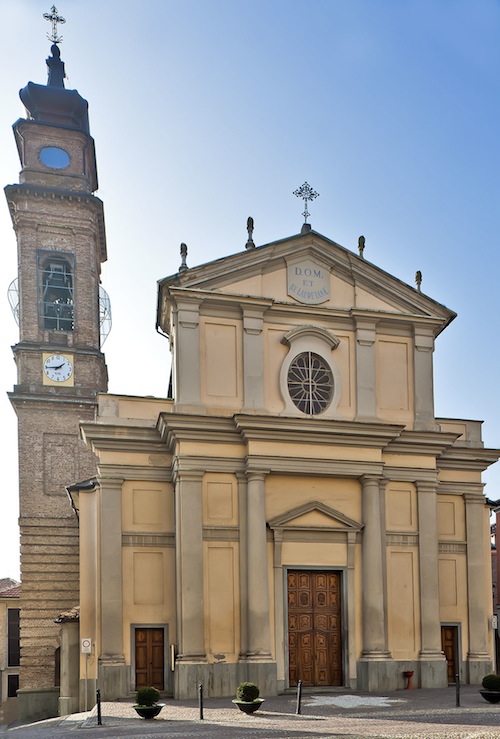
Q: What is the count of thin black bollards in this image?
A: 4